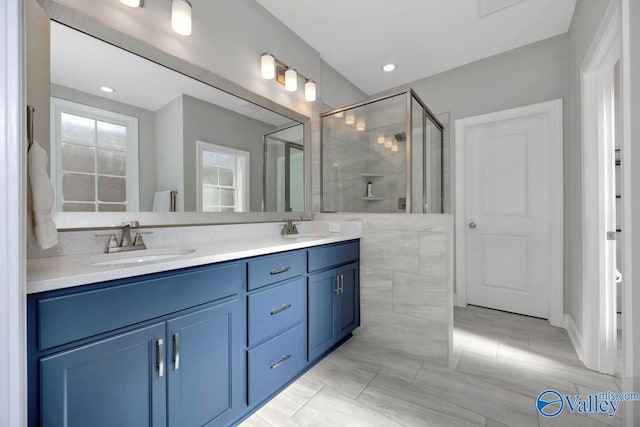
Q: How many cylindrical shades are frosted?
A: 5